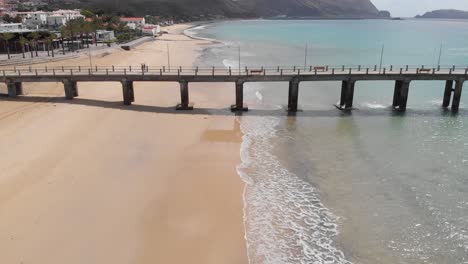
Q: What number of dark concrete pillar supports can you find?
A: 9